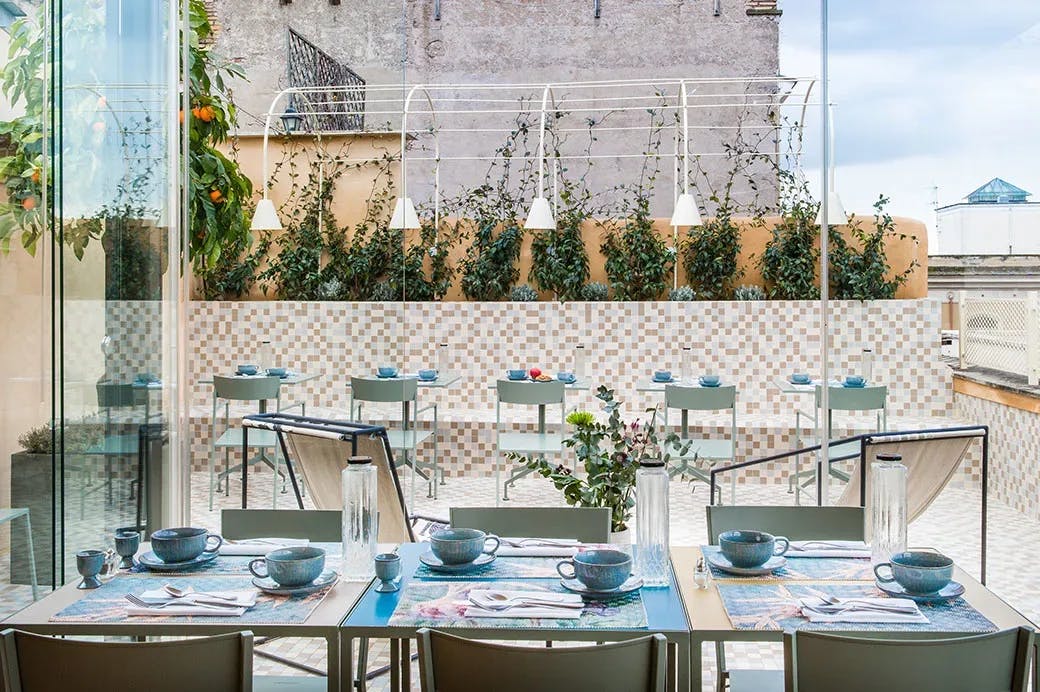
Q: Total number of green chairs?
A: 11